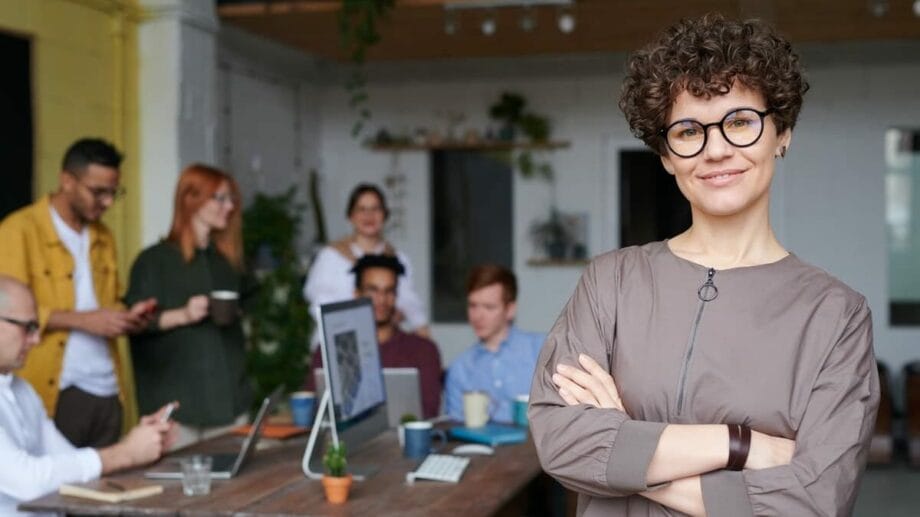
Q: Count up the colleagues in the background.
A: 6